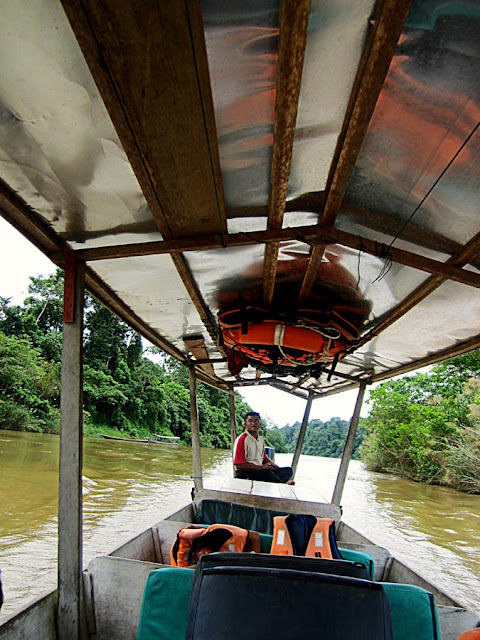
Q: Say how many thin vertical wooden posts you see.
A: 5